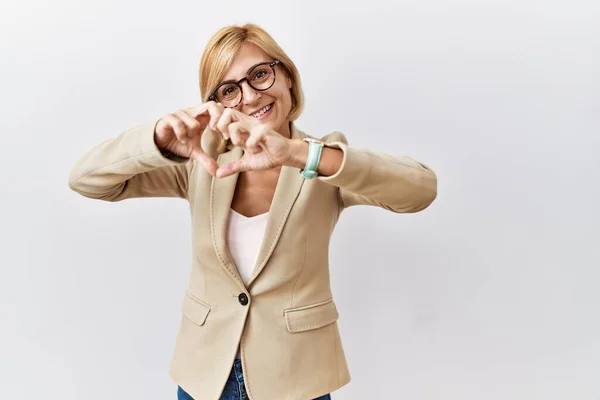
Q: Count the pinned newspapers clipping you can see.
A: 0